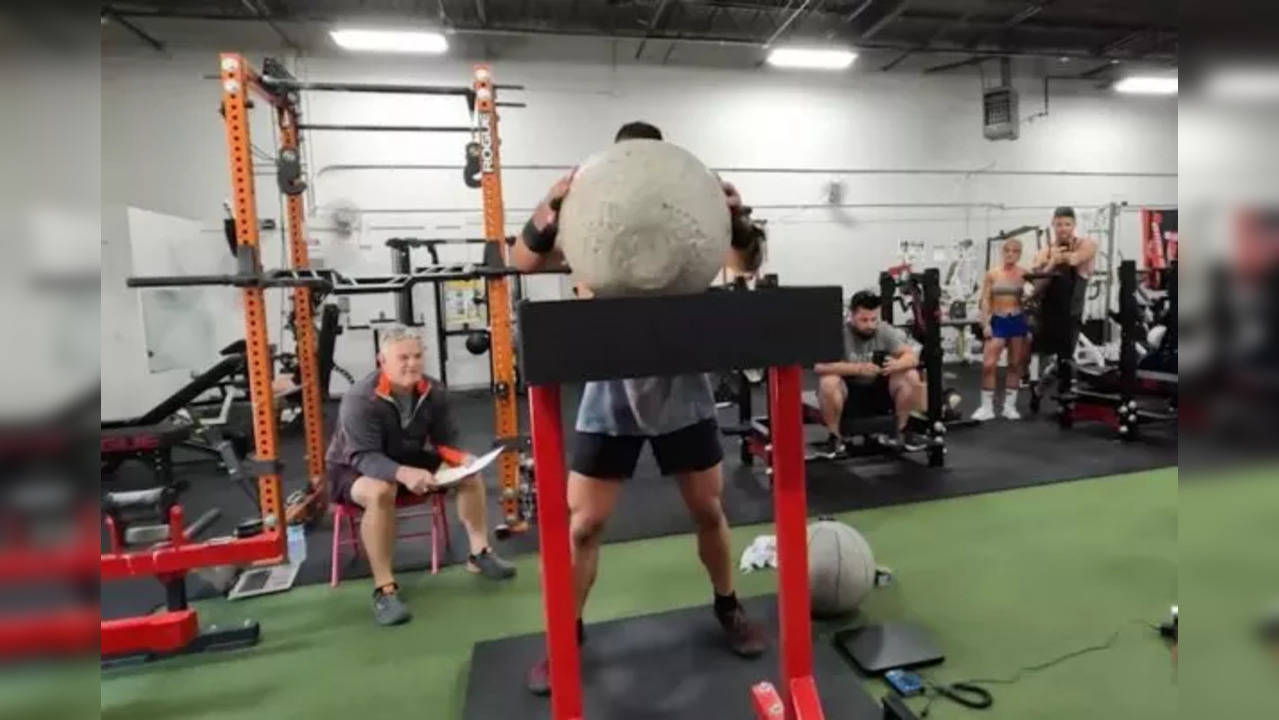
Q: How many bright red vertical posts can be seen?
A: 2